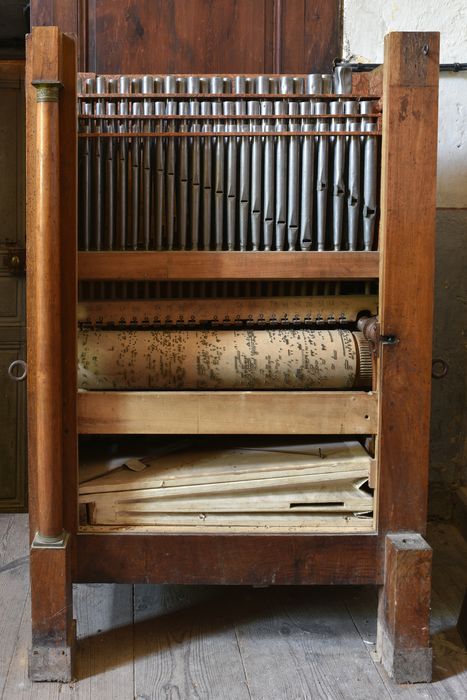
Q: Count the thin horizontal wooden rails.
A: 3